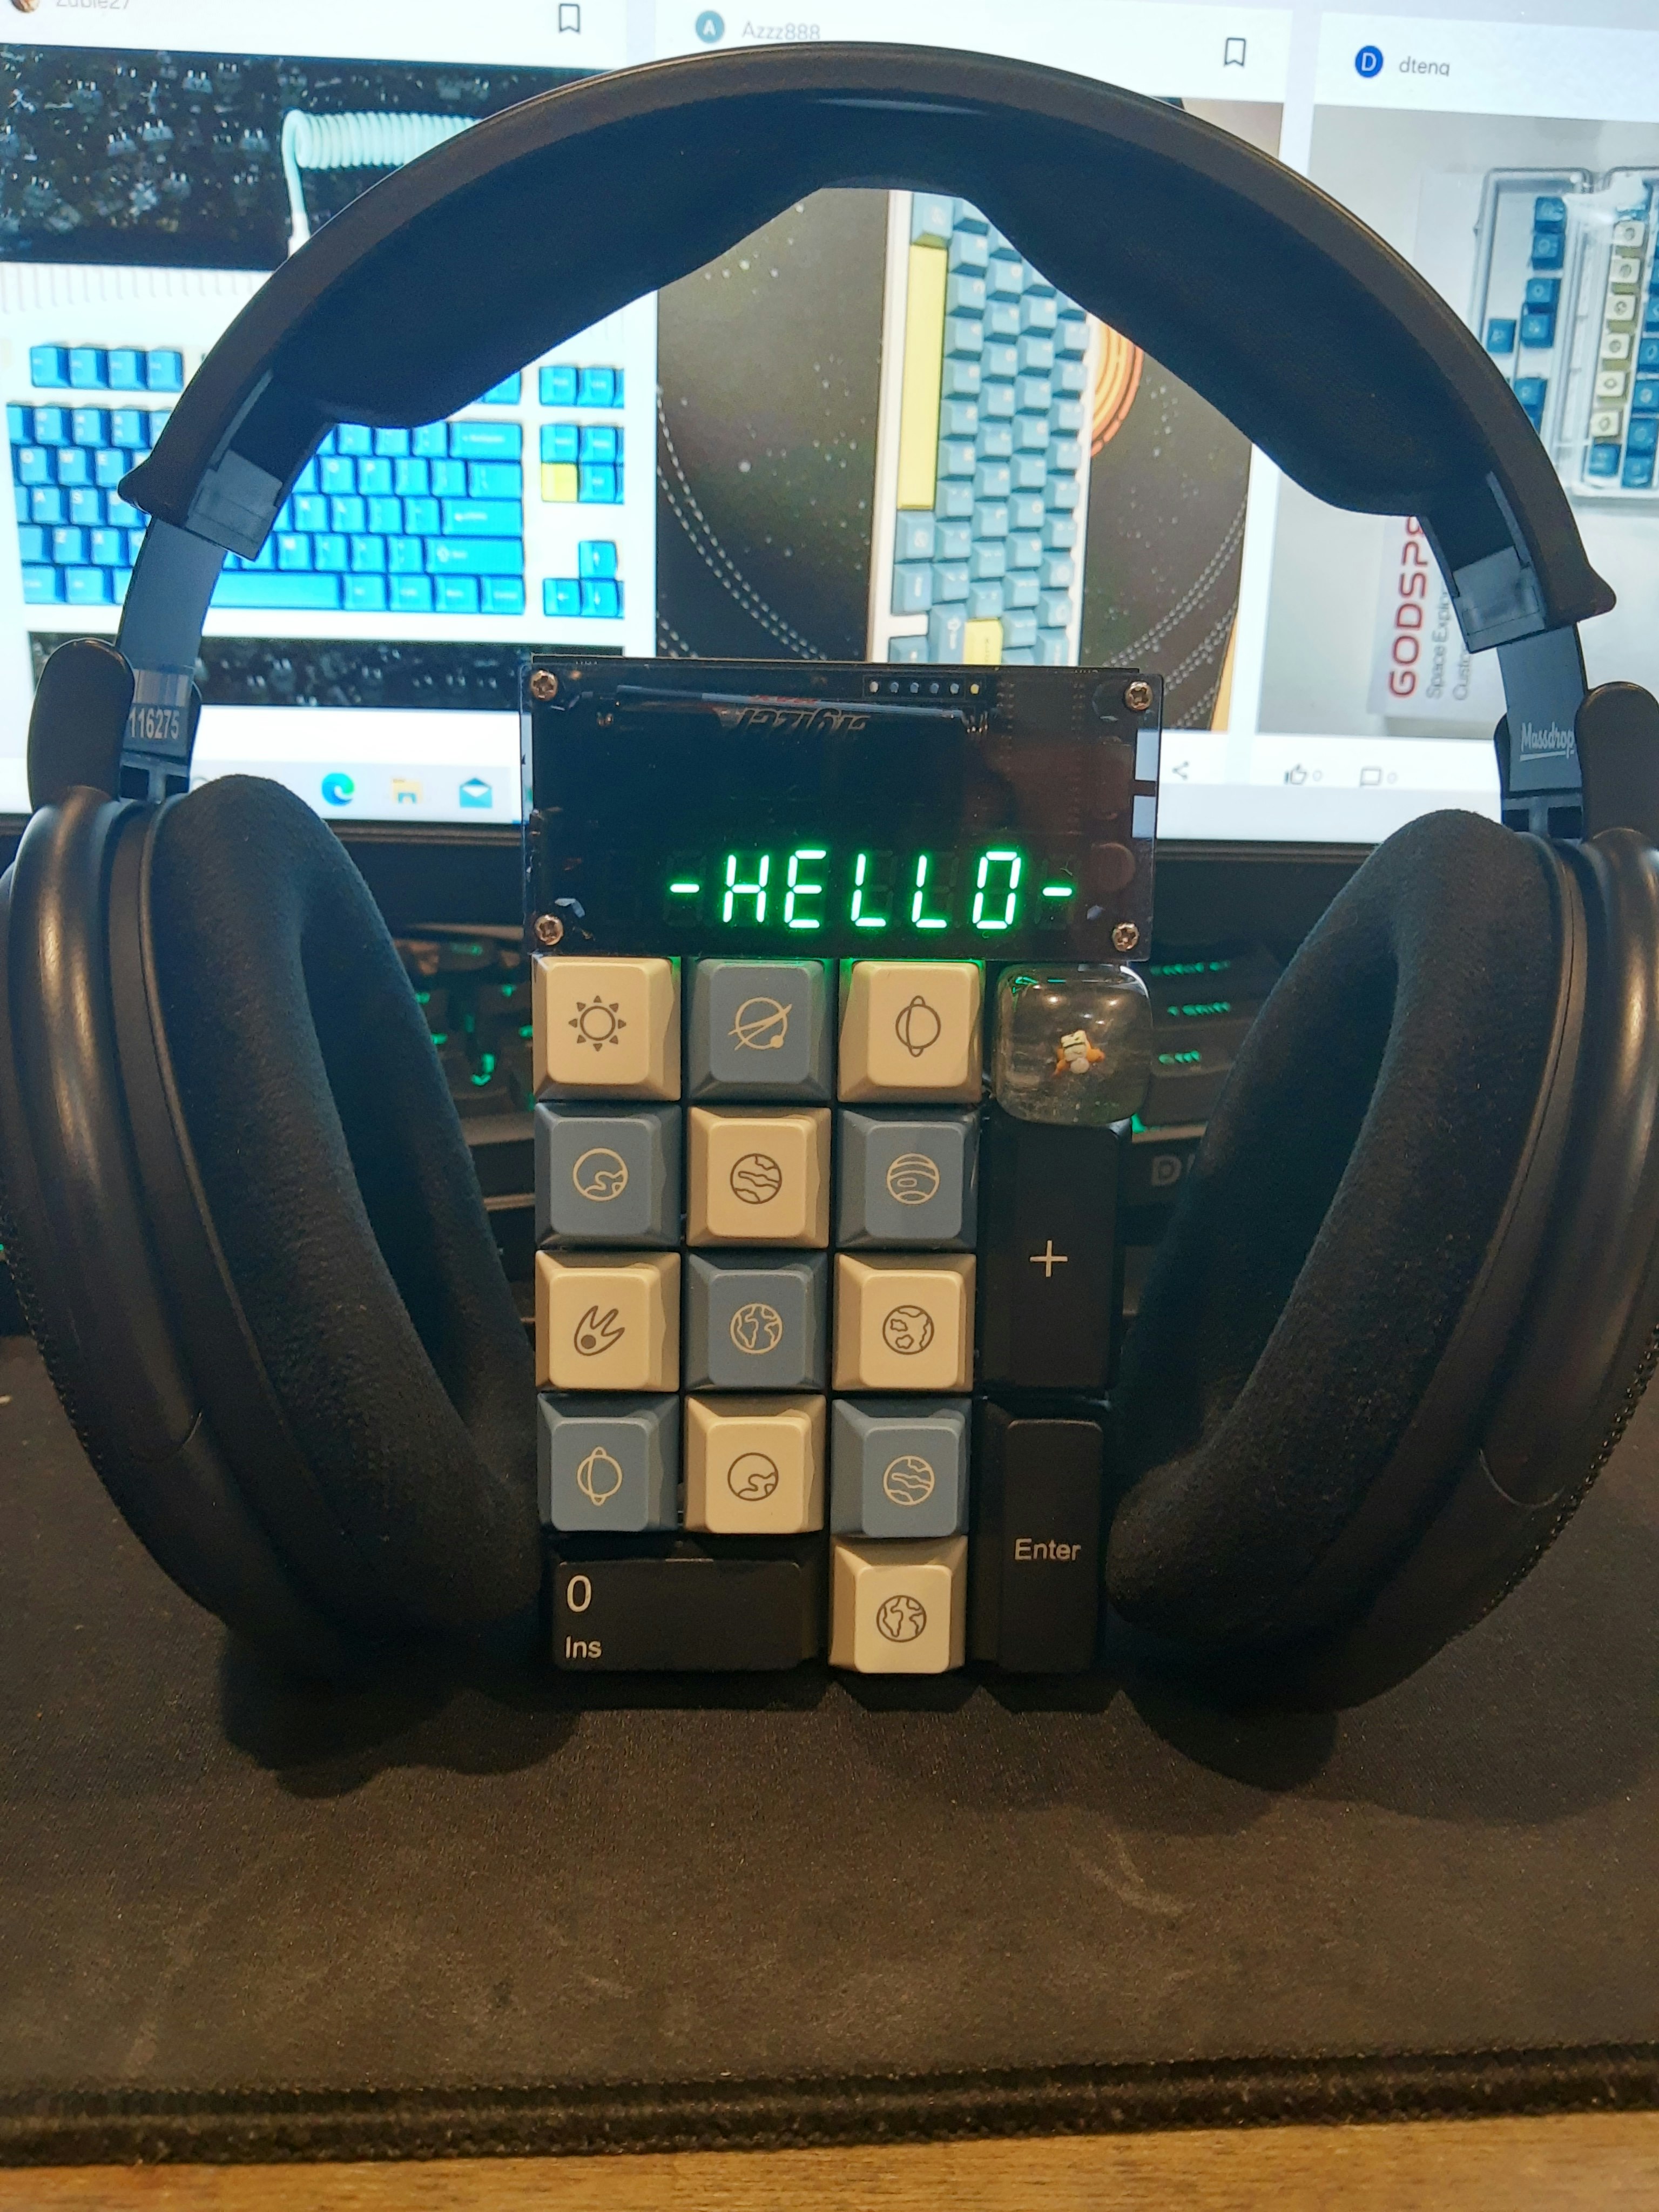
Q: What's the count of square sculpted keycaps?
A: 13